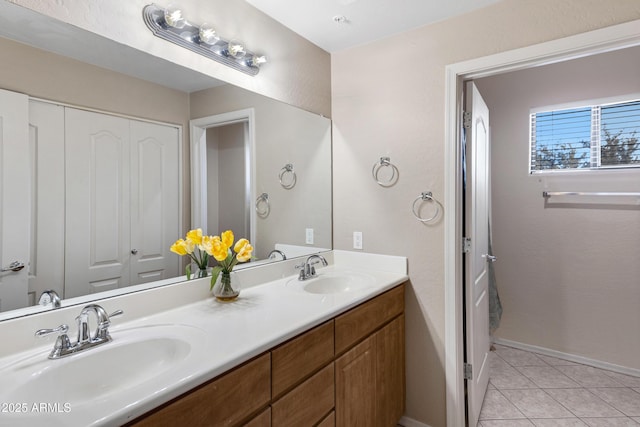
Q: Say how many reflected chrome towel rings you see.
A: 2